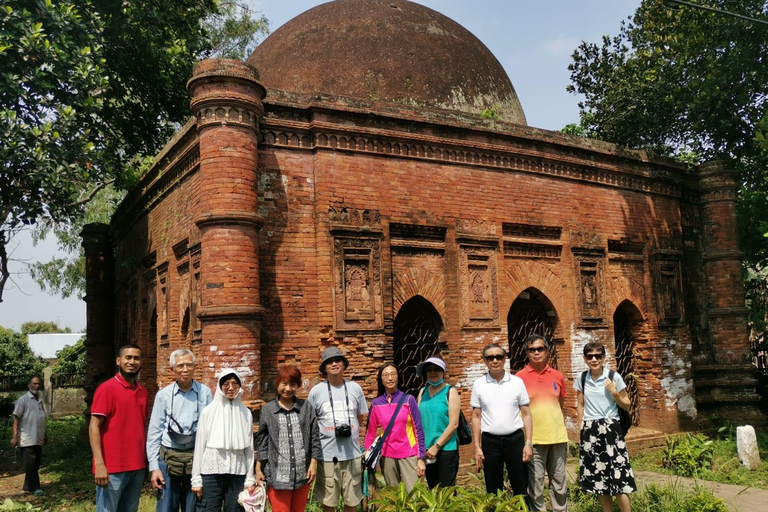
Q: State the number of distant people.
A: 1